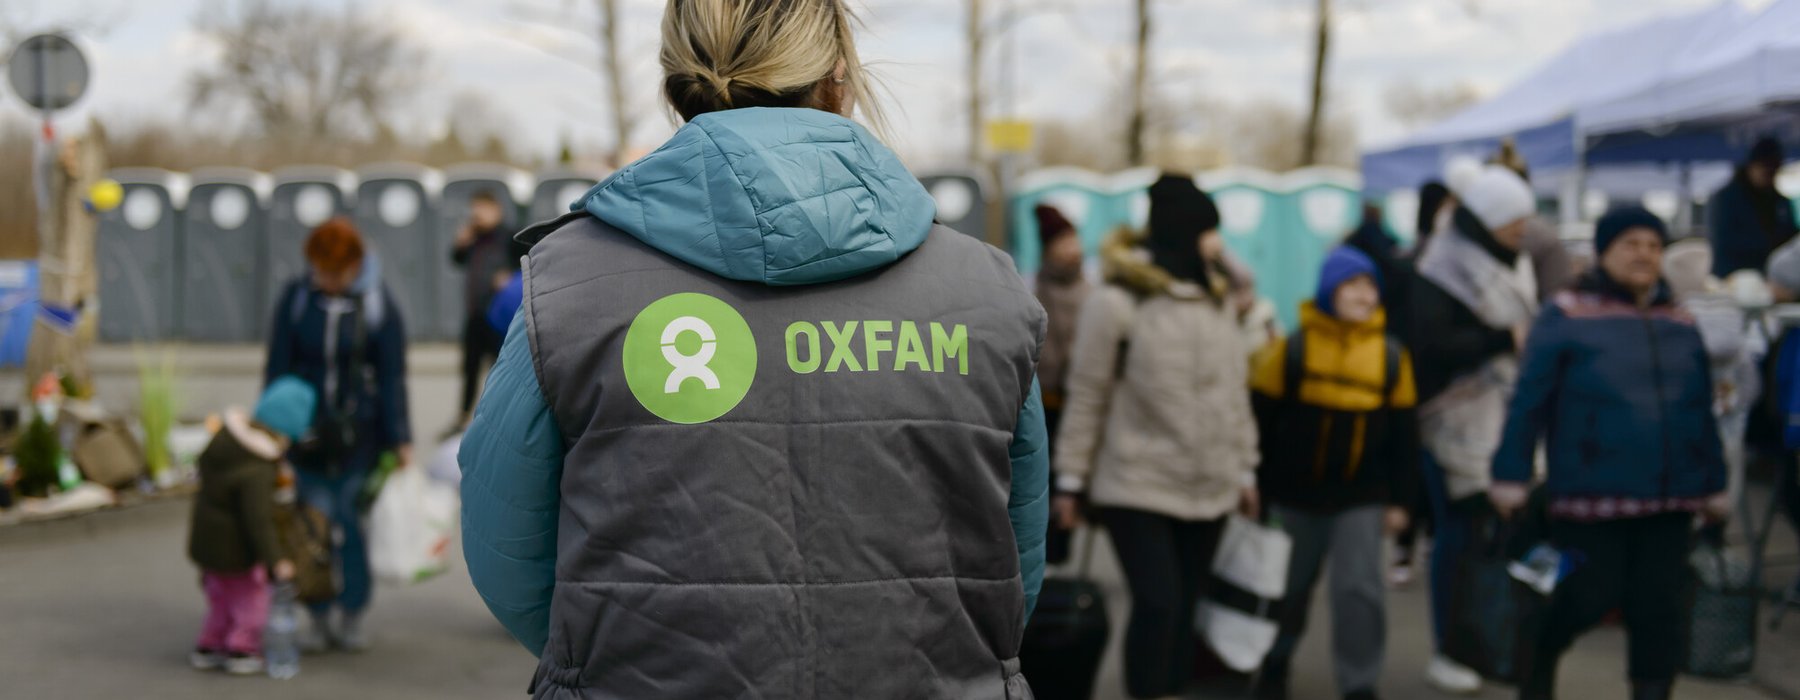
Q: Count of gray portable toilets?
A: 7